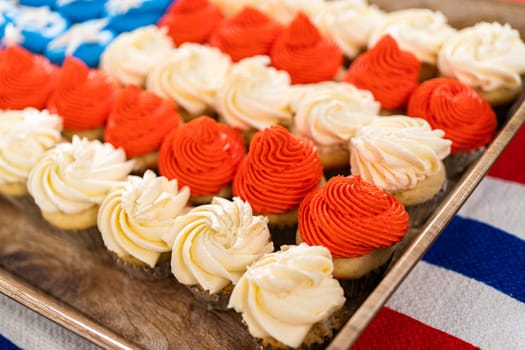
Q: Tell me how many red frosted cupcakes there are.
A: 11